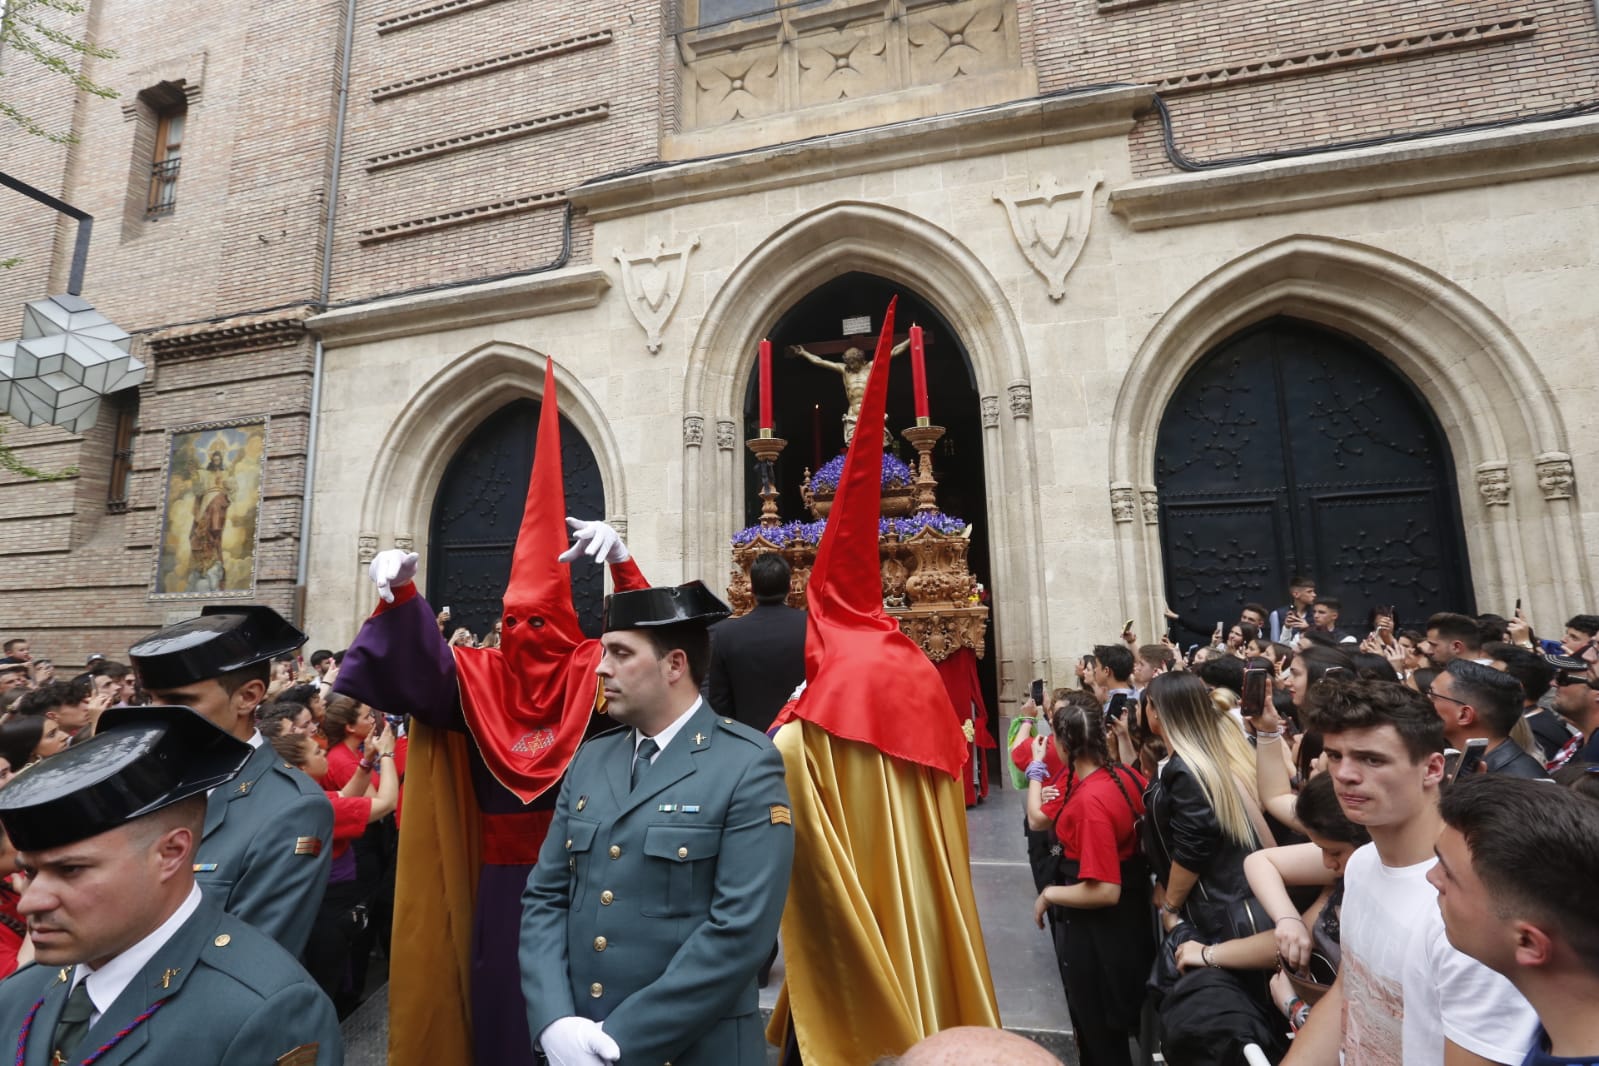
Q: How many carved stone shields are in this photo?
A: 2